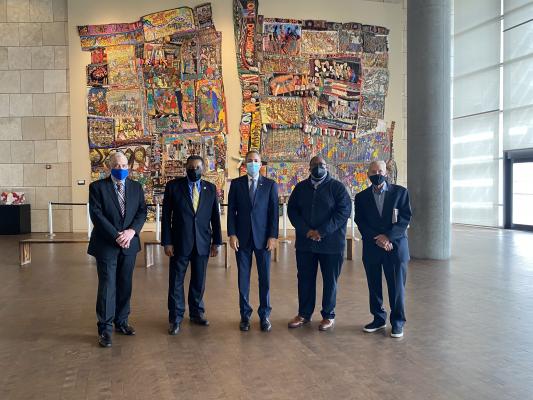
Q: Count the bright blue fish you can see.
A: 0